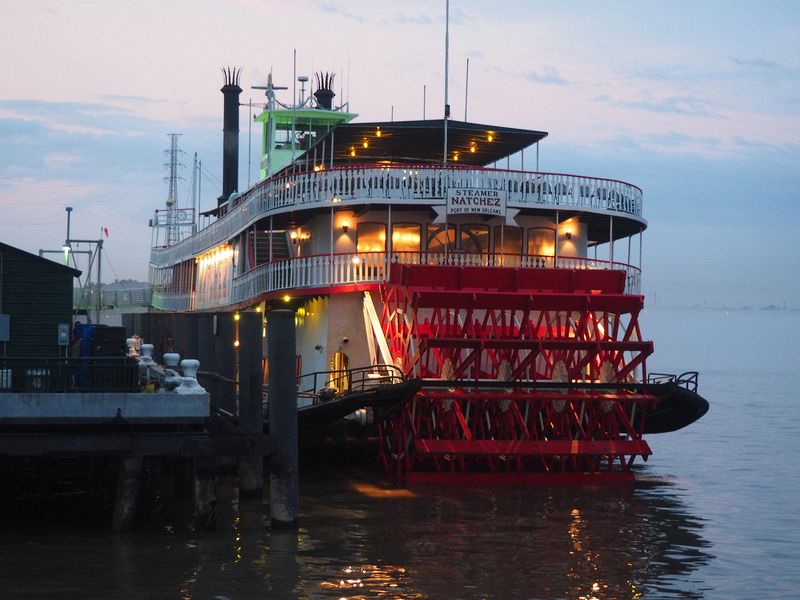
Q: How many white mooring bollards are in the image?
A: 4